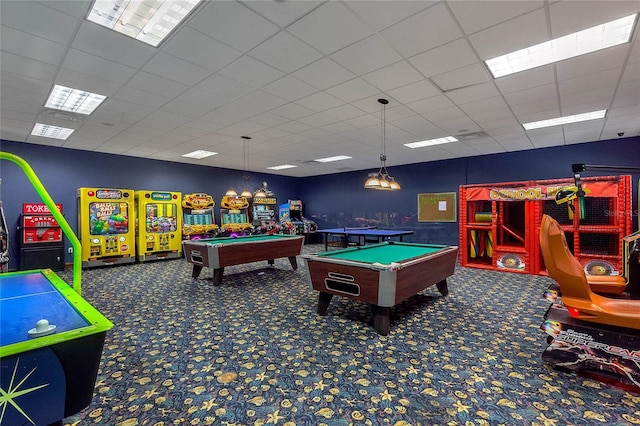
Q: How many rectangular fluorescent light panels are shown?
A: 9